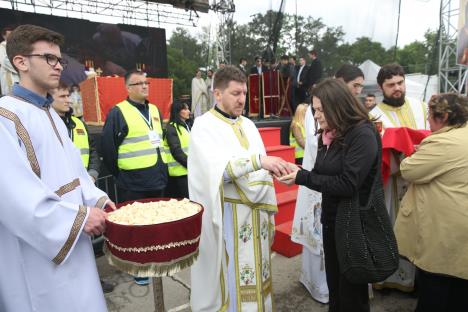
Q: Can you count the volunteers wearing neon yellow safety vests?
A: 4